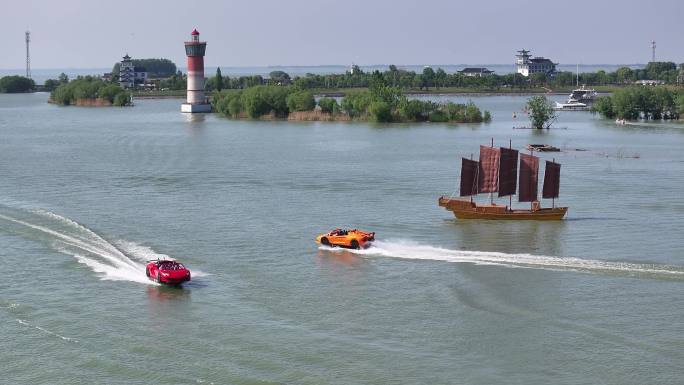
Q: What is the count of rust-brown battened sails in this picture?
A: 5